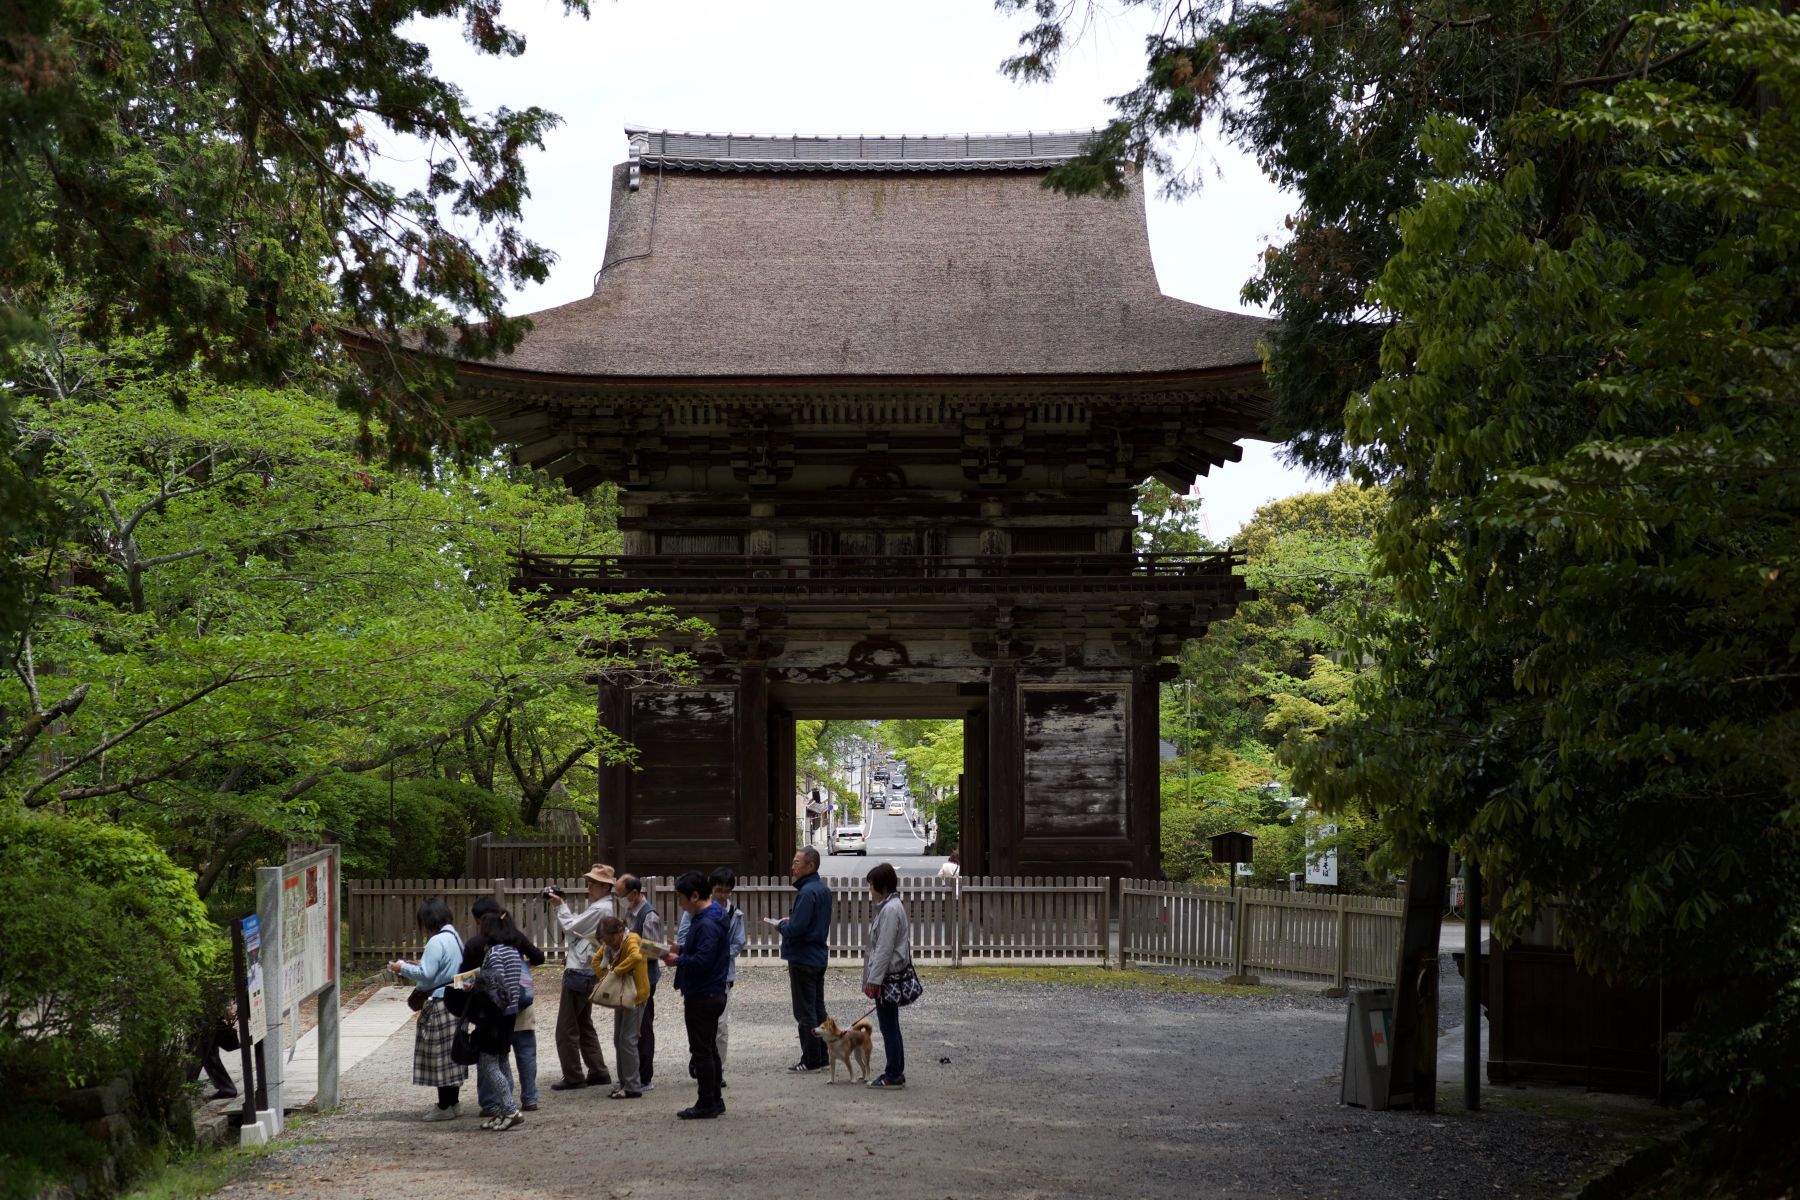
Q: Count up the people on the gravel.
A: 10